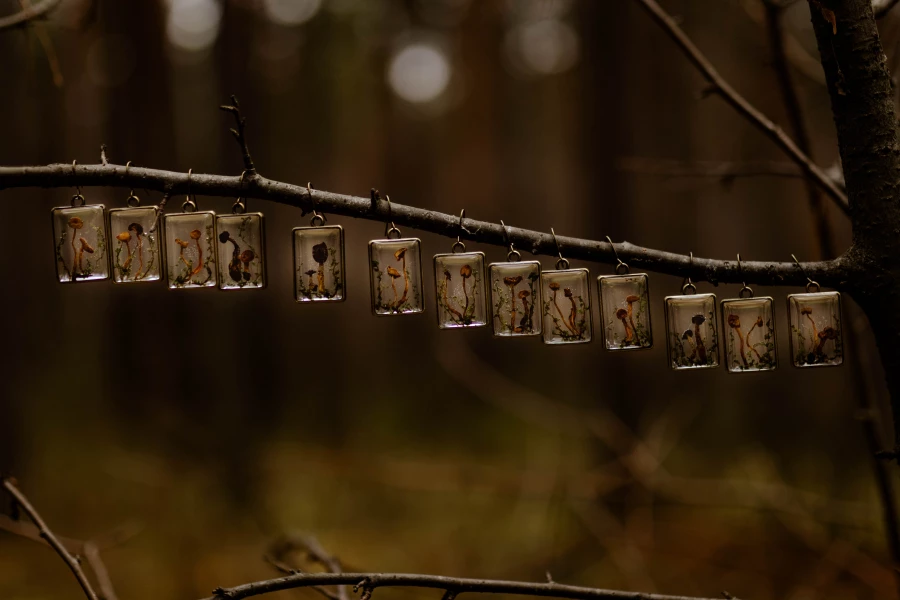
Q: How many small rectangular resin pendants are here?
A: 13